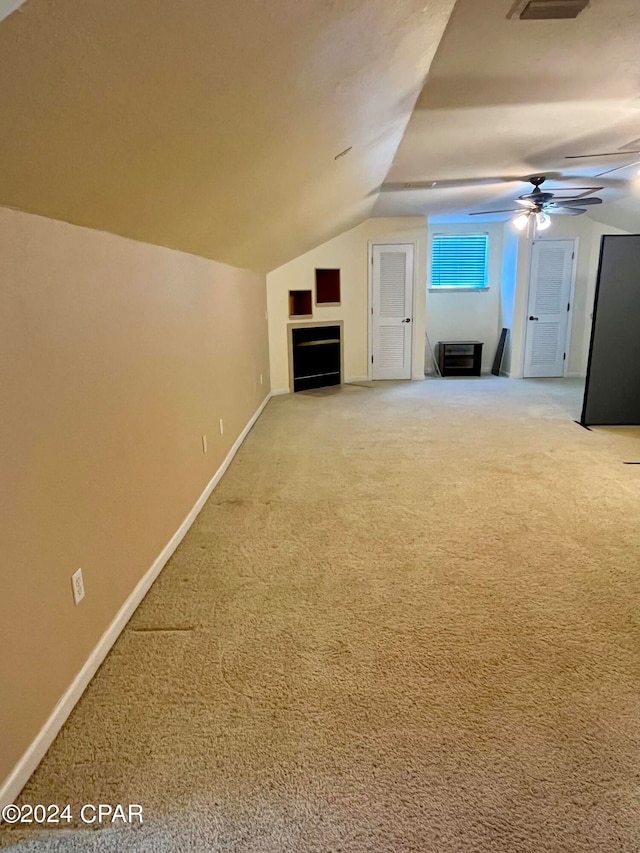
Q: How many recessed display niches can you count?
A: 2